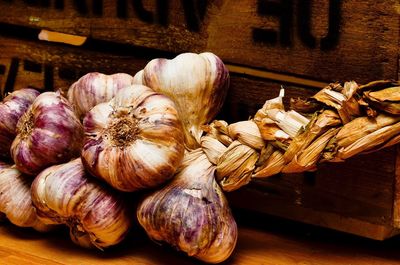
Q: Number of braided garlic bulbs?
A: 8